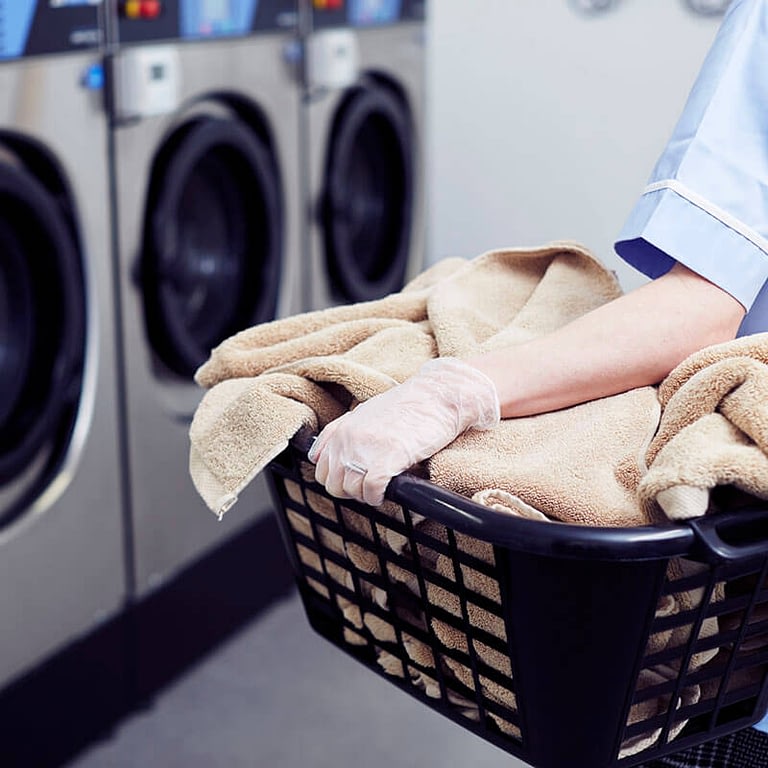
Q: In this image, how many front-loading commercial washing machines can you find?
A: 3